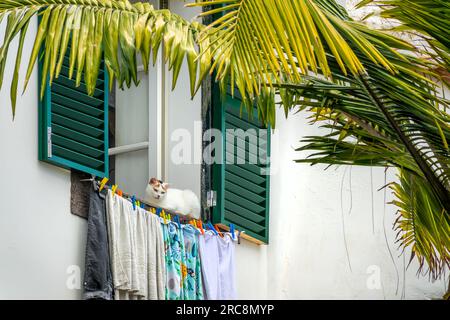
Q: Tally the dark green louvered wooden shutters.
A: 2